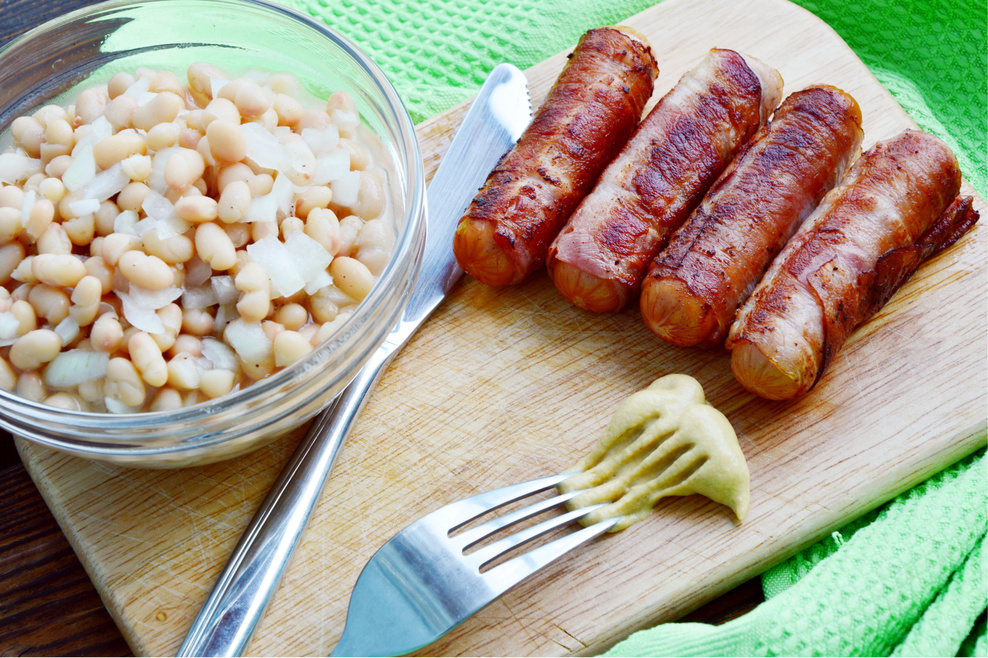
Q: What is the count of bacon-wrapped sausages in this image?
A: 4